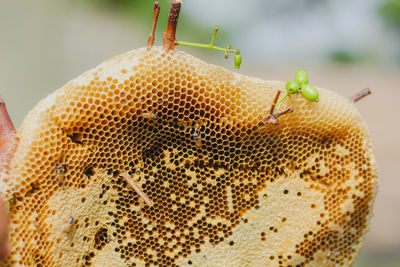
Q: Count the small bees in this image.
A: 4